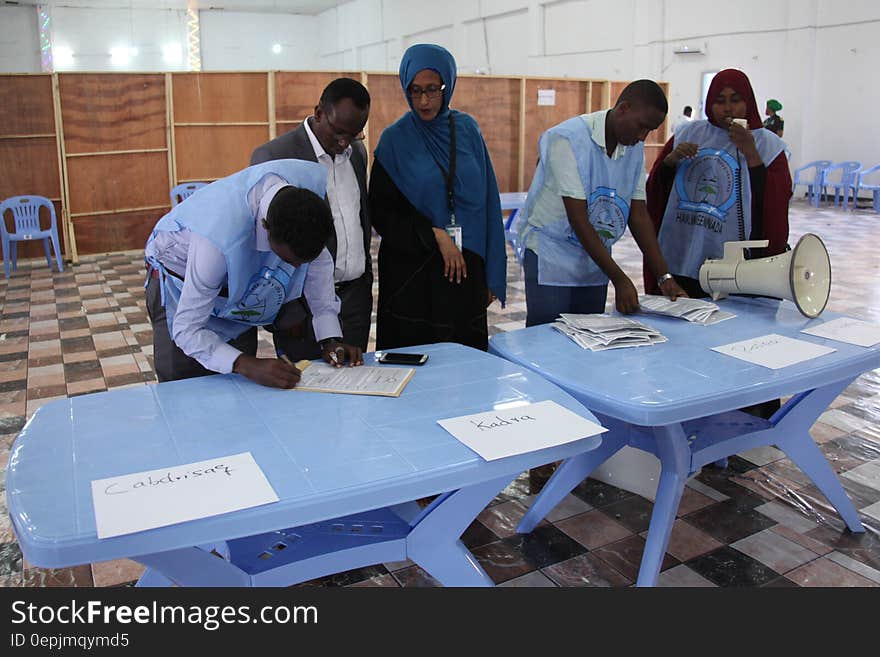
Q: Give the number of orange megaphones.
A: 0